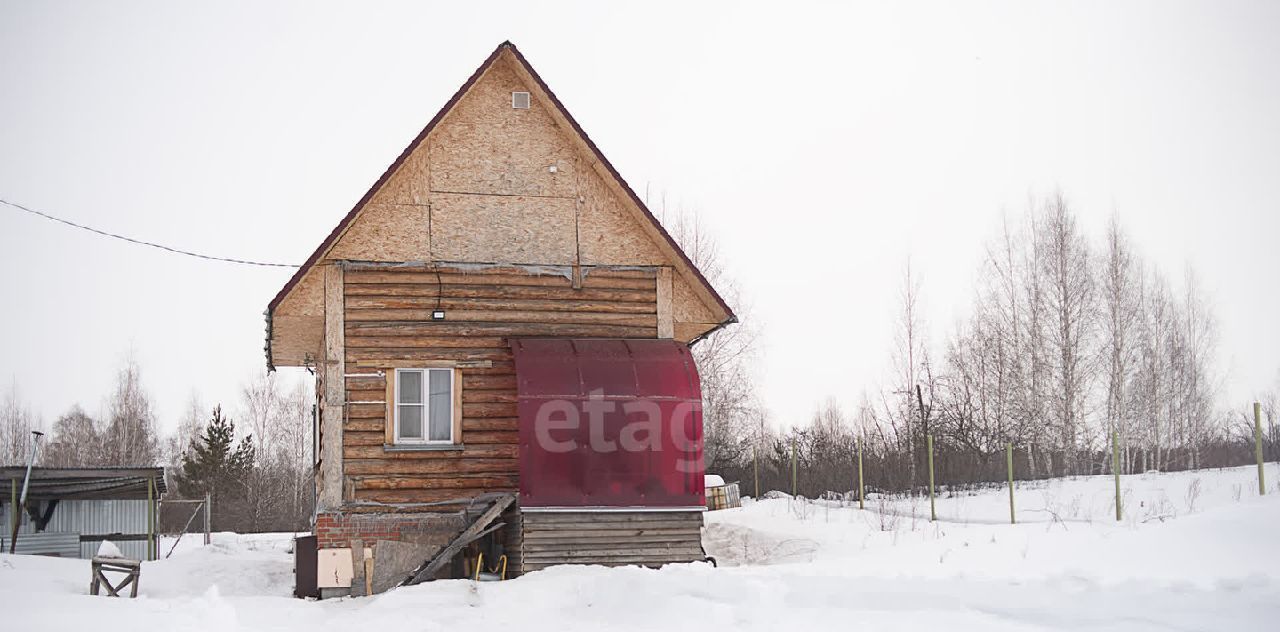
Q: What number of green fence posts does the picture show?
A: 7